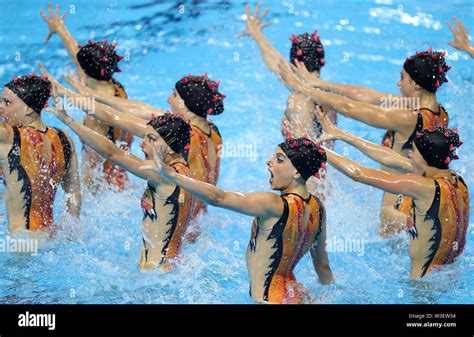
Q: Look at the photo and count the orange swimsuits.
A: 8